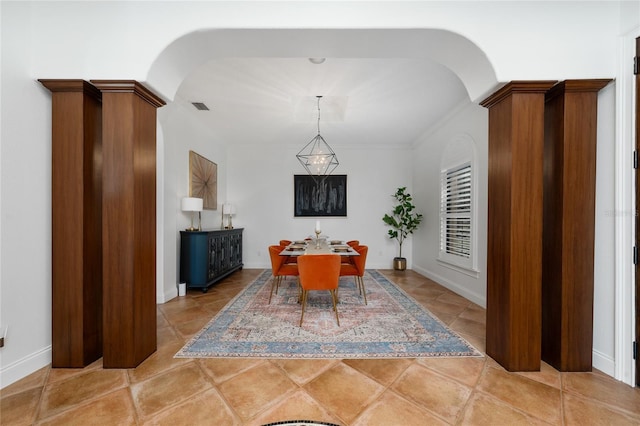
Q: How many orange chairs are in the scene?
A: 5